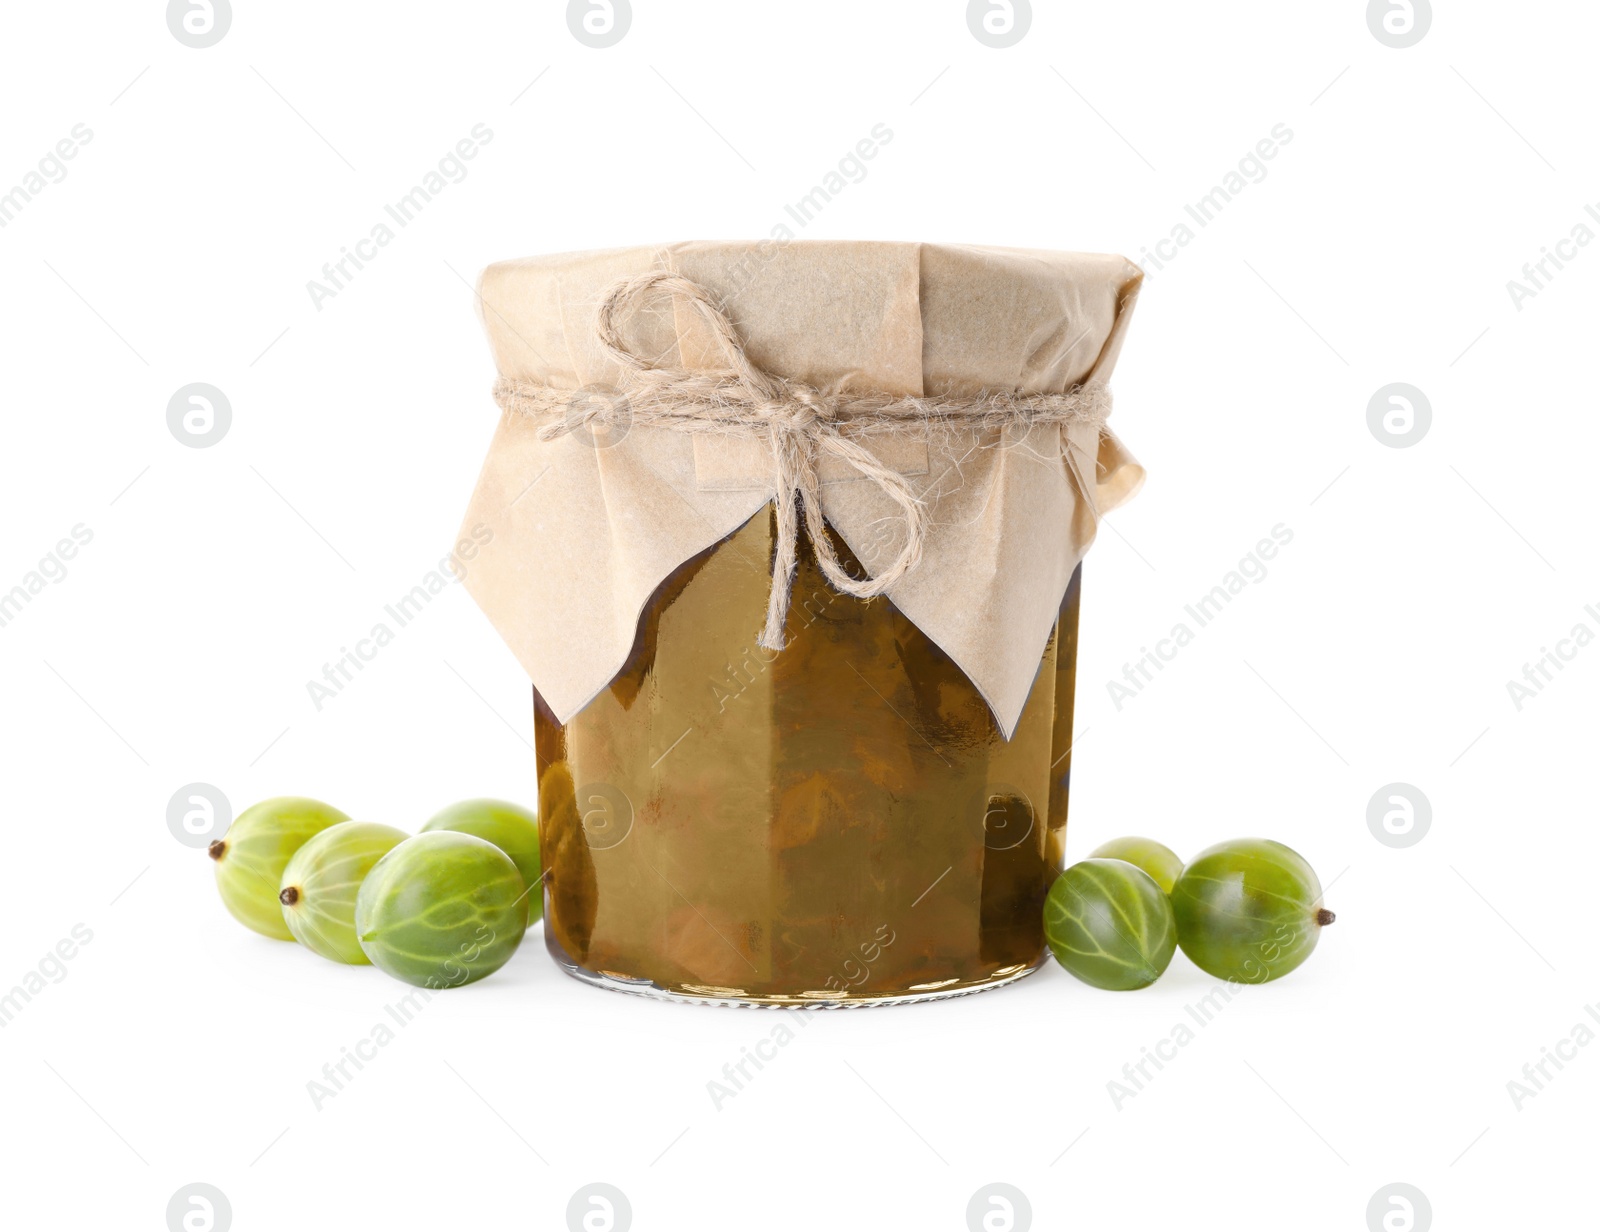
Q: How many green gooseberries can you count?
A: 7